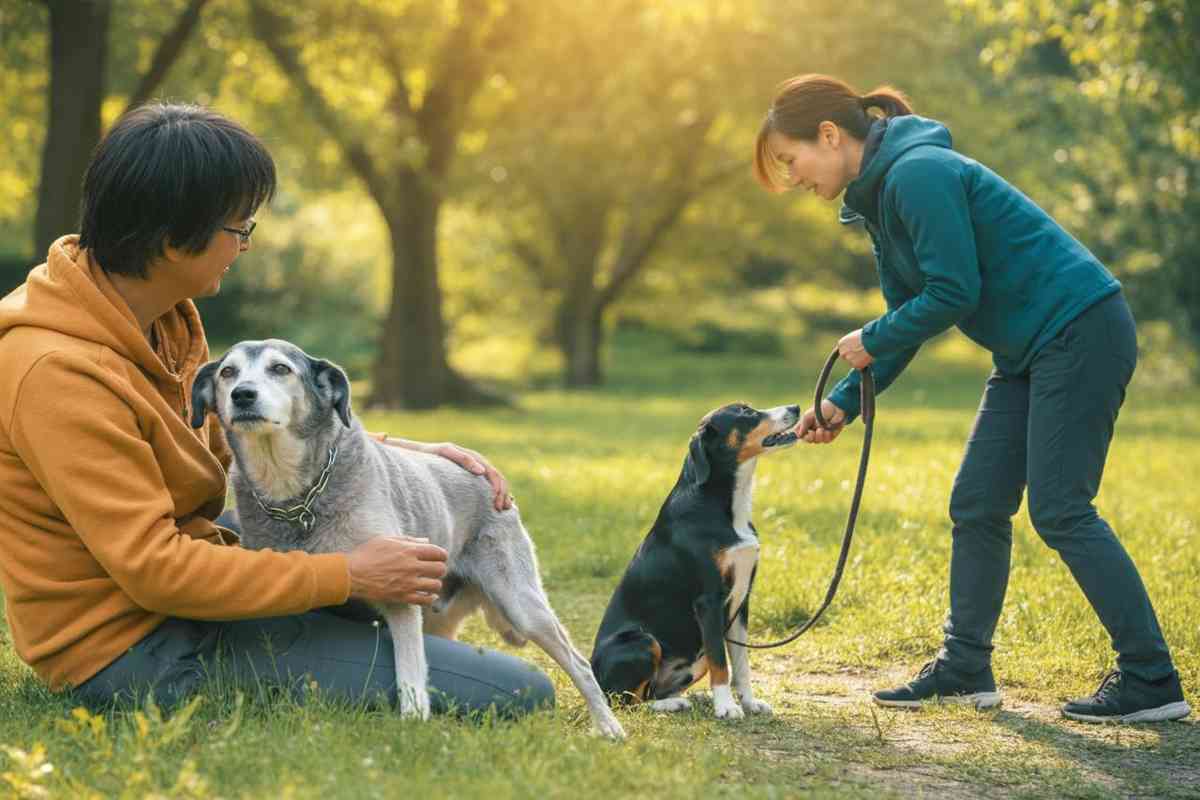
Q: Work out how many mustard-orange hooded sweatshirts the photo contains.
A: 1